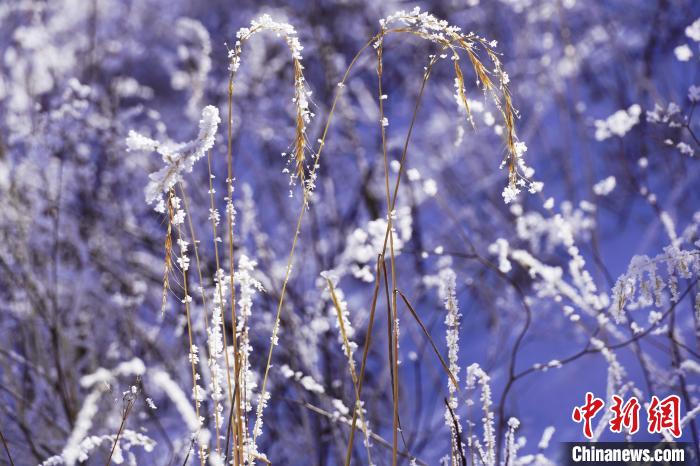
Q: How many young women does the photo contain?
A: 0